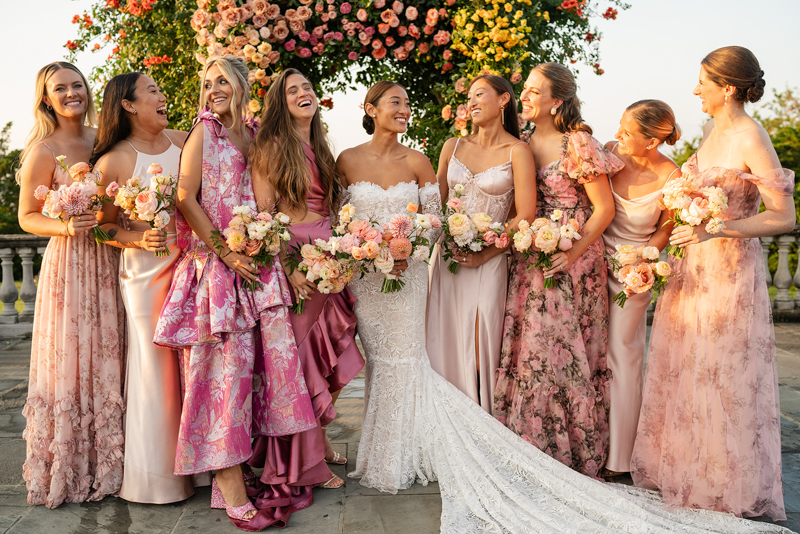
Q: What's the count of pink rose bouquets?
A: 9